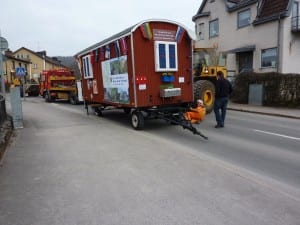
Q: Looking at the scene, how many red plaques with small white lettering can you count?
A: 1